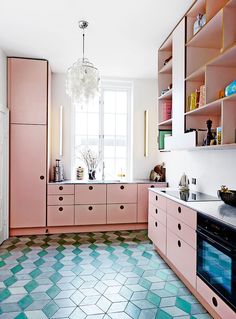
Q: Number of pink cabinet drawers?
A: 14